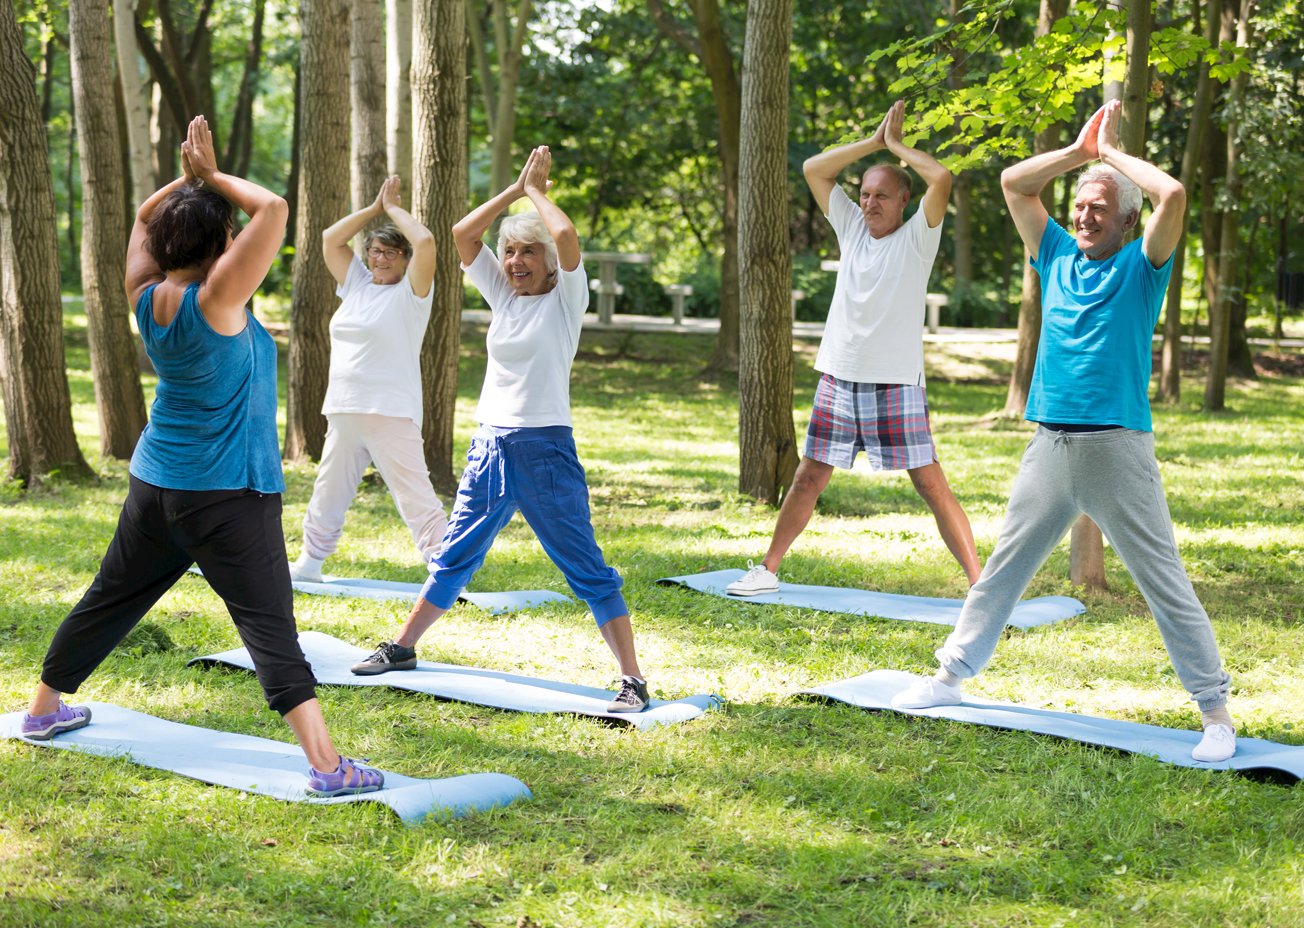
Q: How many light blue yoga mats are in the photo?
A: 5